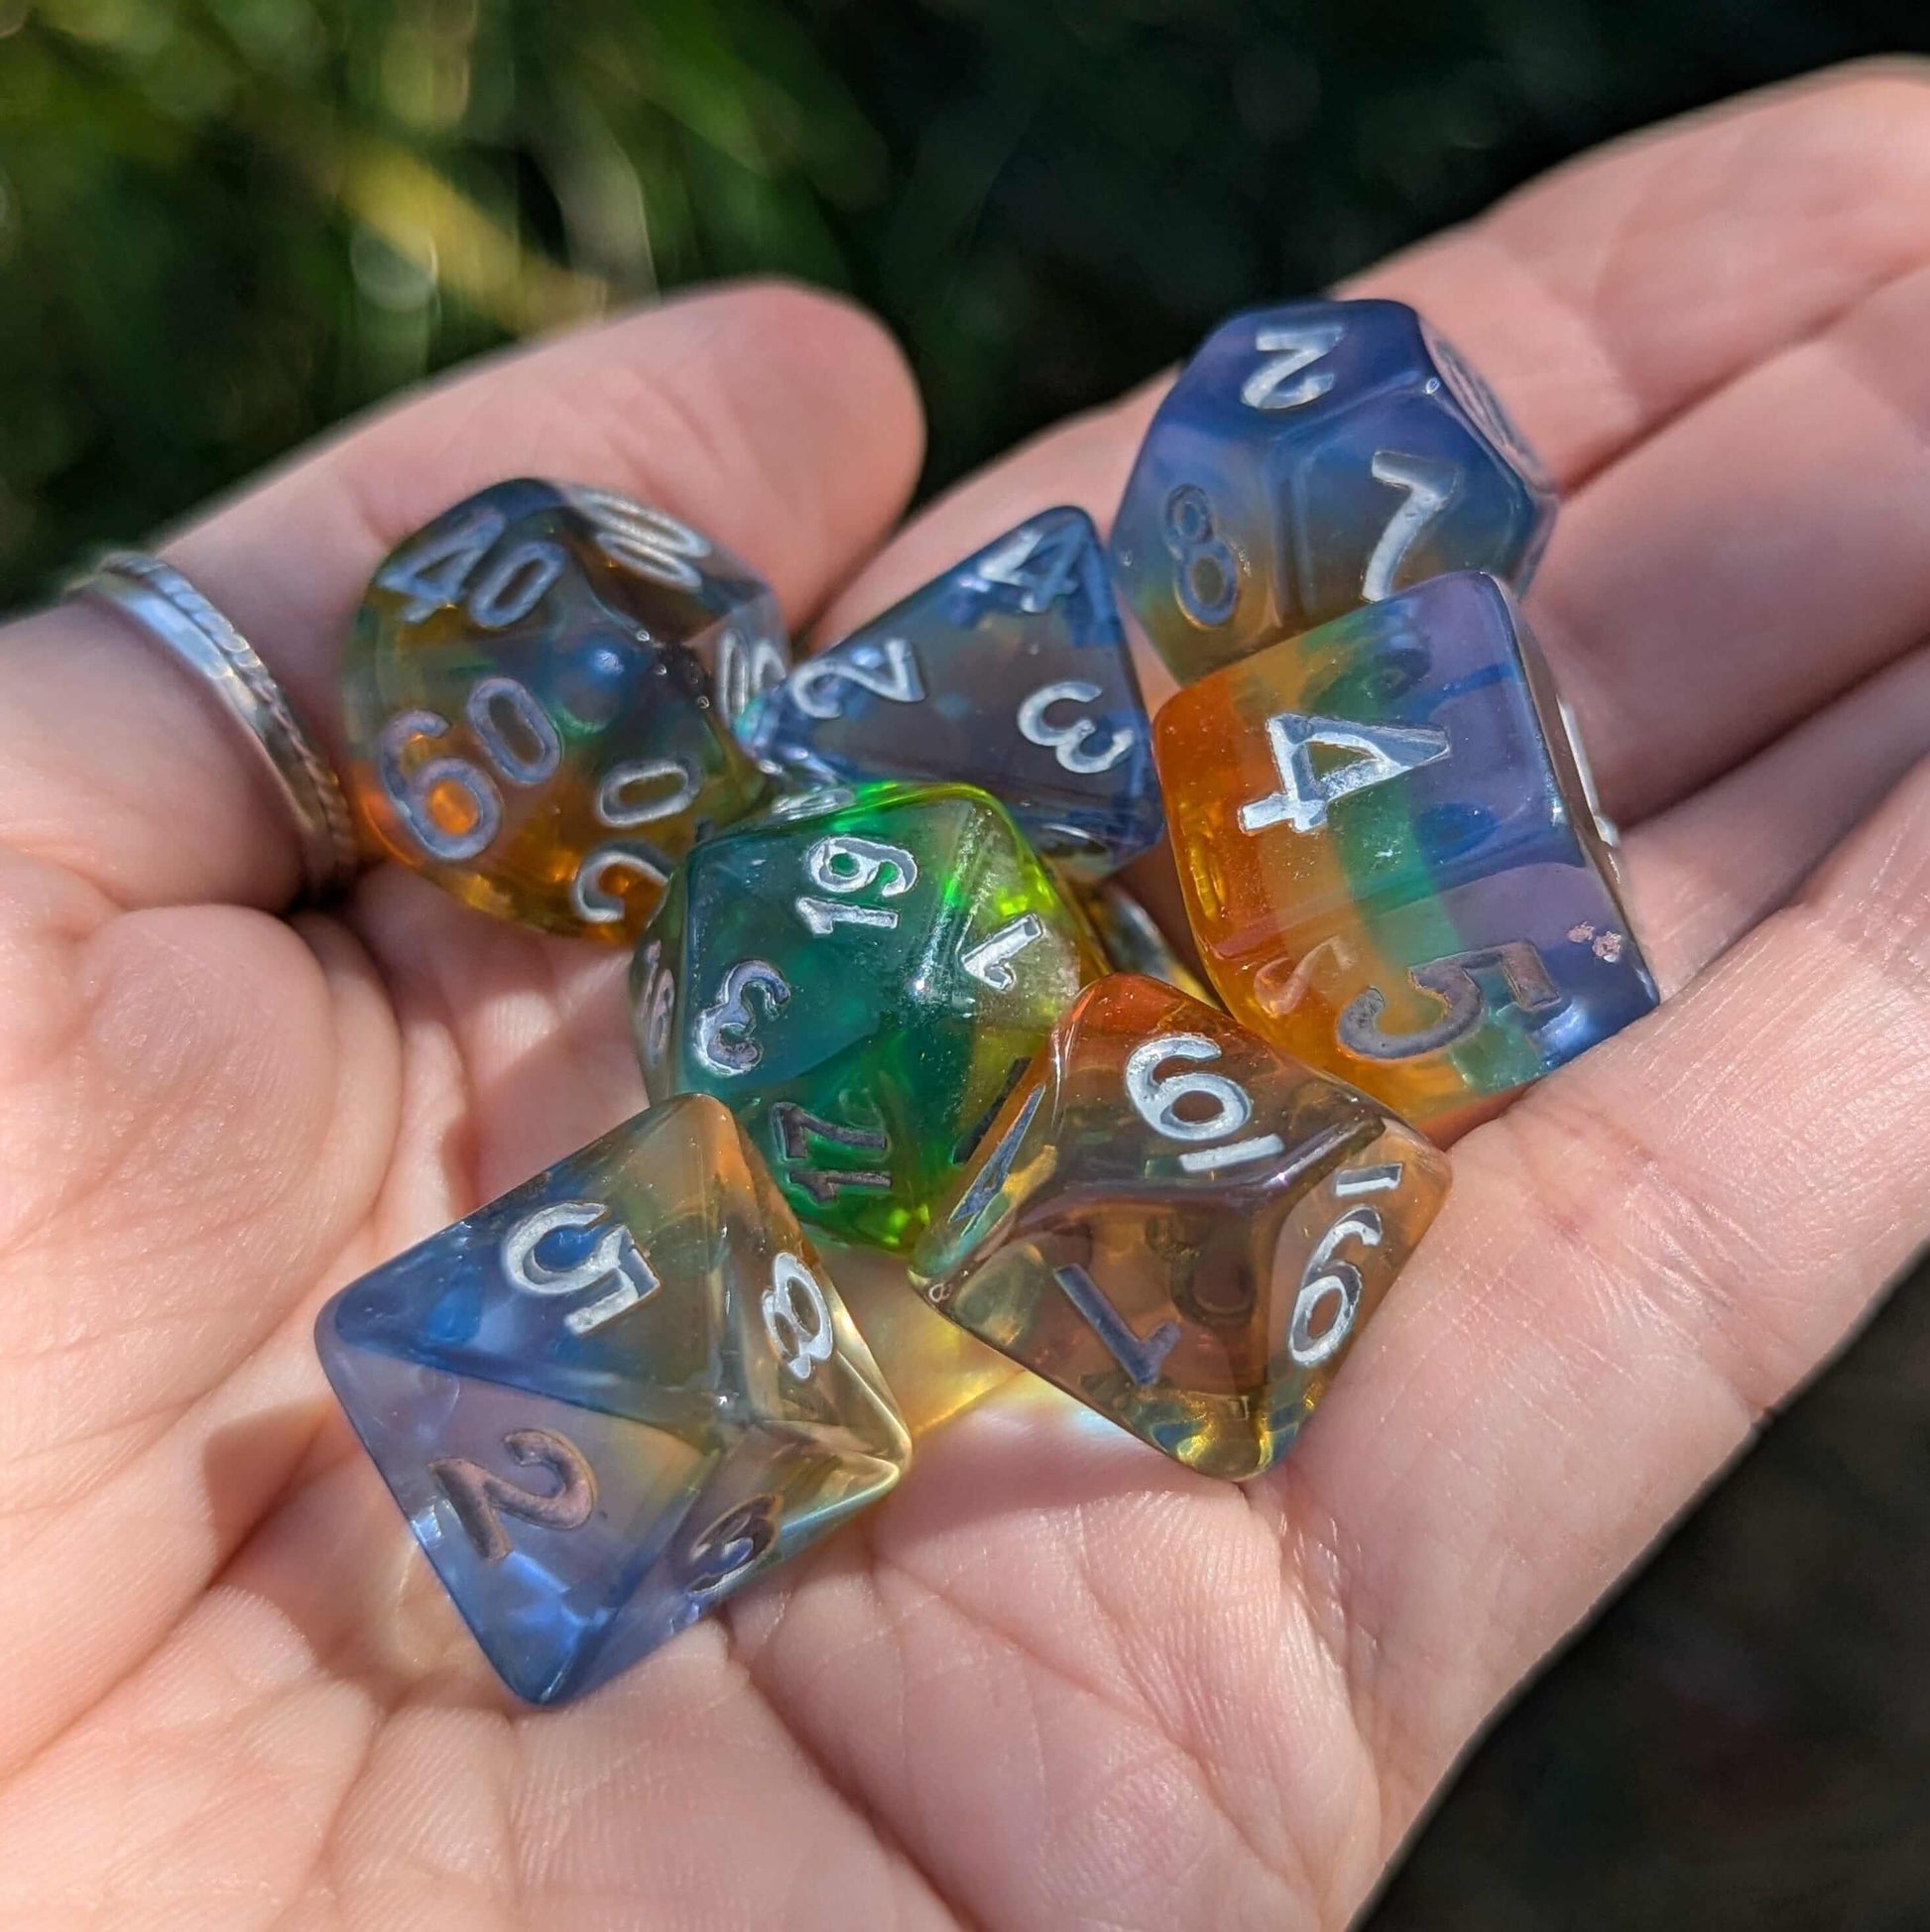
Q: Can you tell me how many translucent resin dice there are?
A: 7